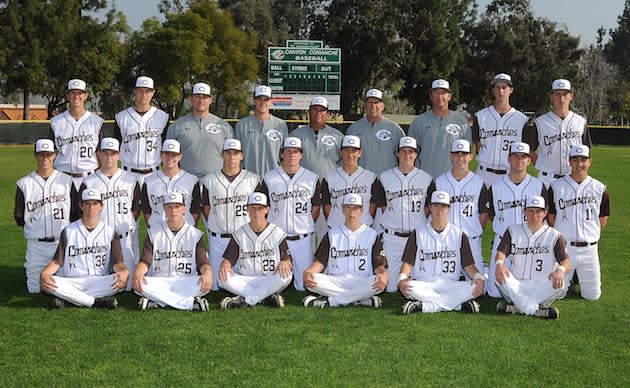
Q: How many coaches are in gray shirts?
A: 5